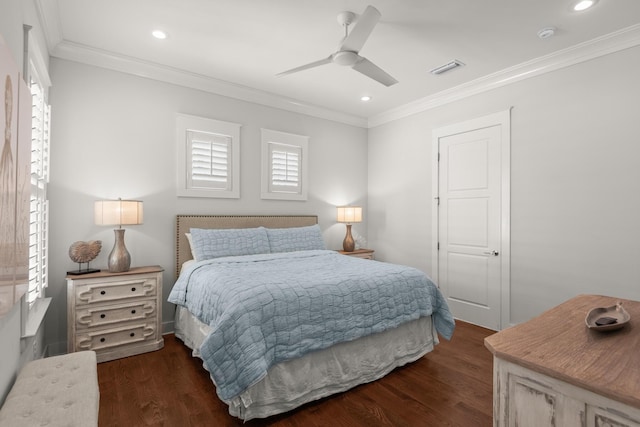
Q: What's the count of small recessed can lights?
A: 3